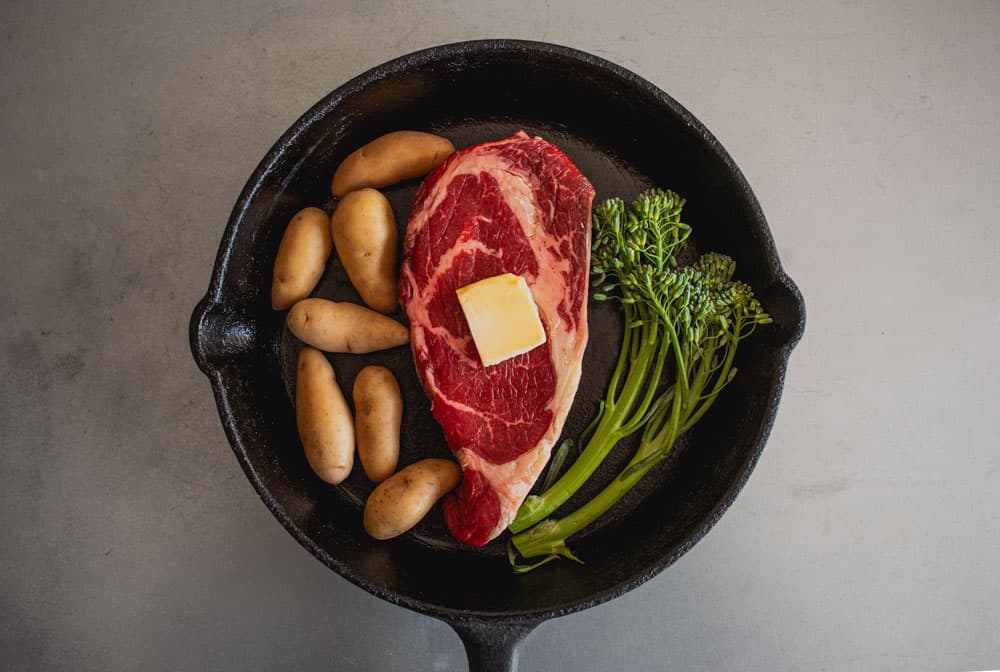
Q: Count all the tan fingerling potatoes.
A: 7